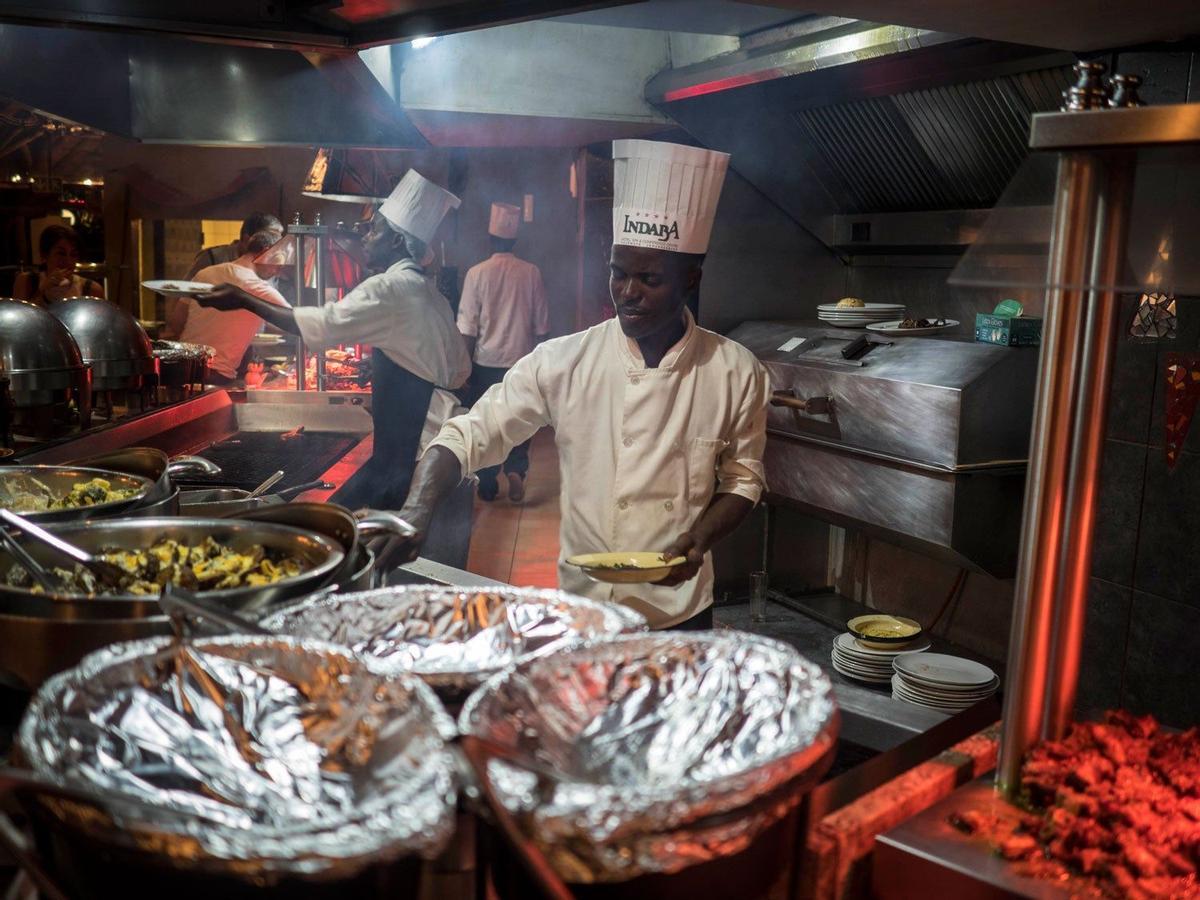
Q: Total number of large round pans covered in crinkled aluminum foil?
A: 3